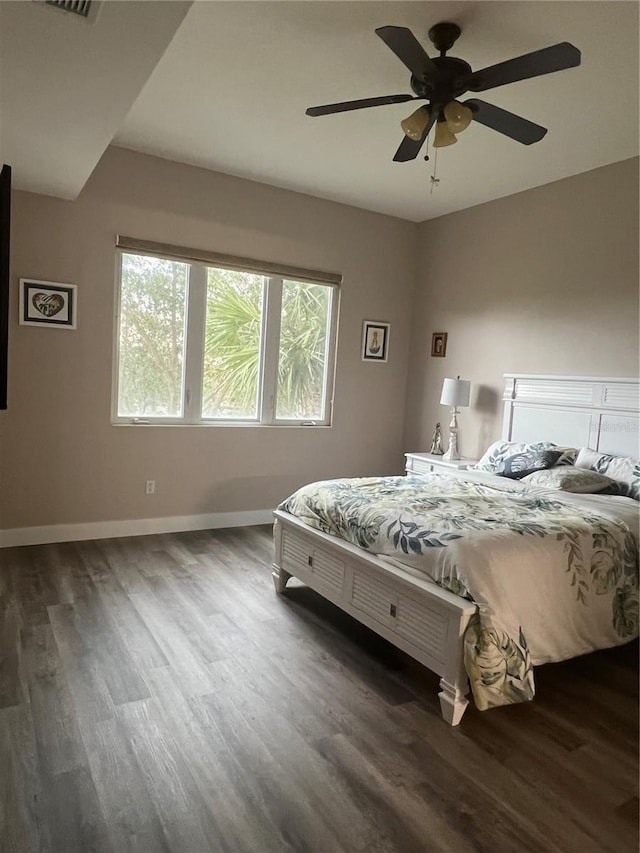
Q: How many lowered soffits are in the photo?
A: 1